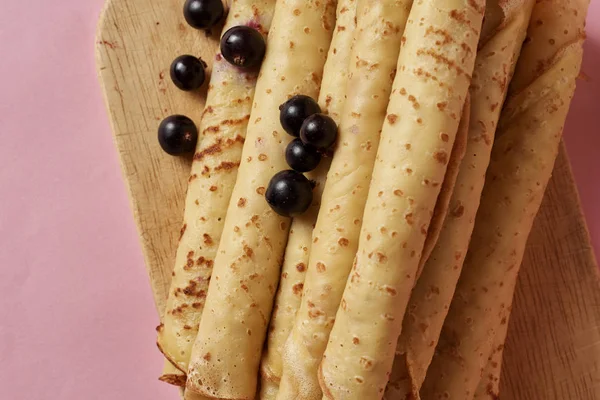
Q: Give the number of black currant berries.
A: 8